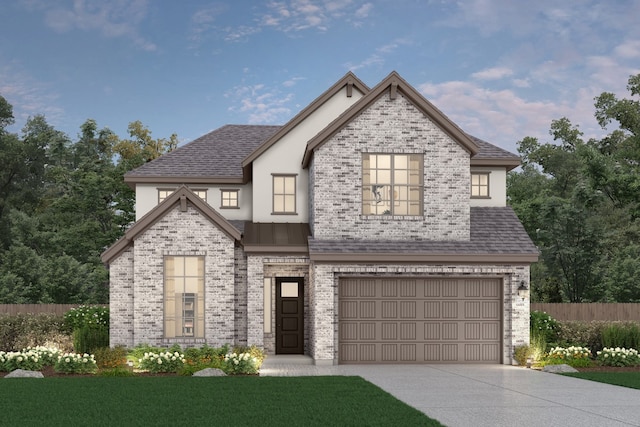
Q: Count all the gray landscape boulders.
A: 3